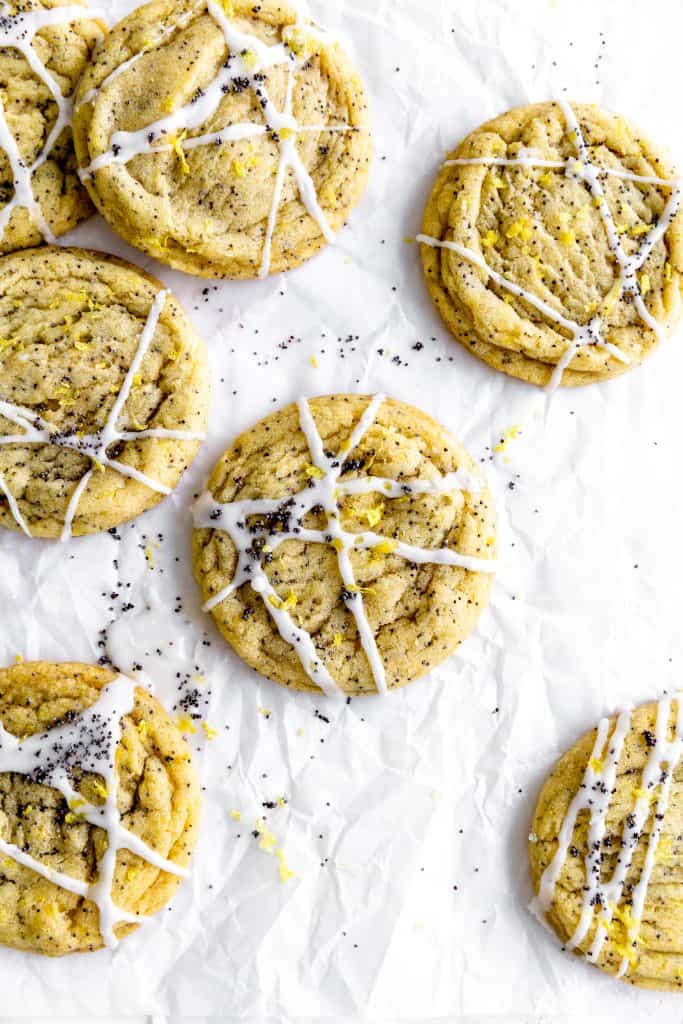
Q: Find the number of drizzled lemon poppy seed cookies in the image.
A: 7